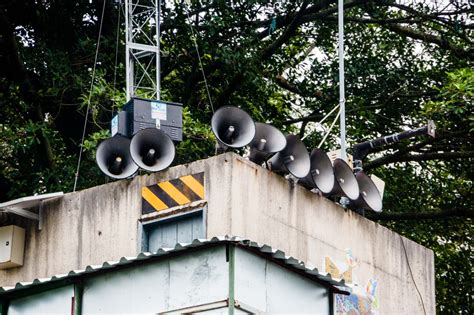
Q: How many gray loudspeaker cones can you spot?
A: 8